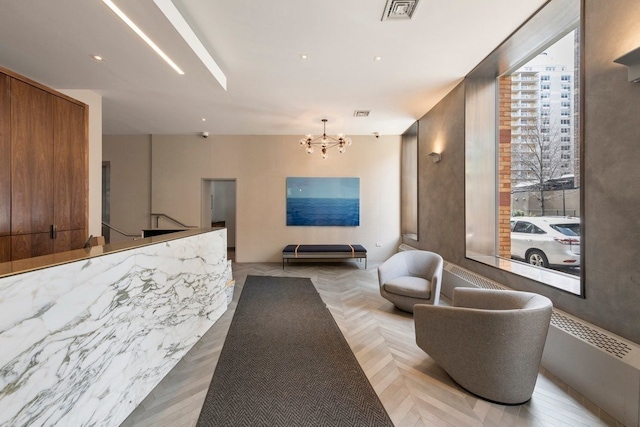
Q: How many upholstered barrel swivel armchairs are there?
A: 2